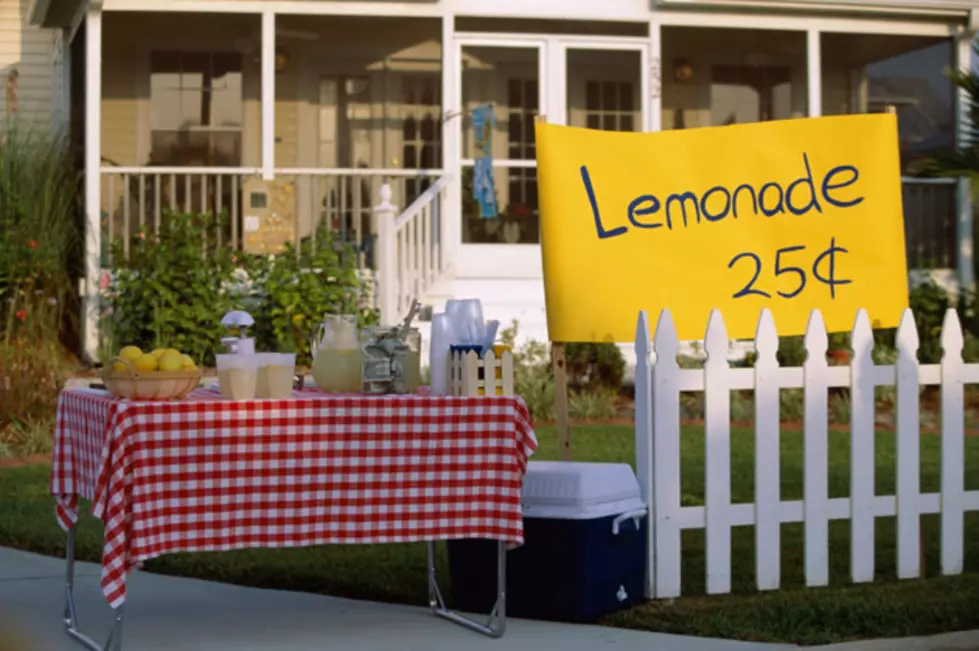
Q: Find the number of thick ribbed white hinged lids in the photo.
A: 1